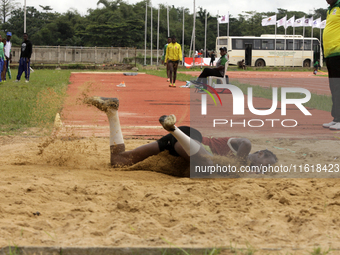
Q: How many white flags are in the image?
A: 8